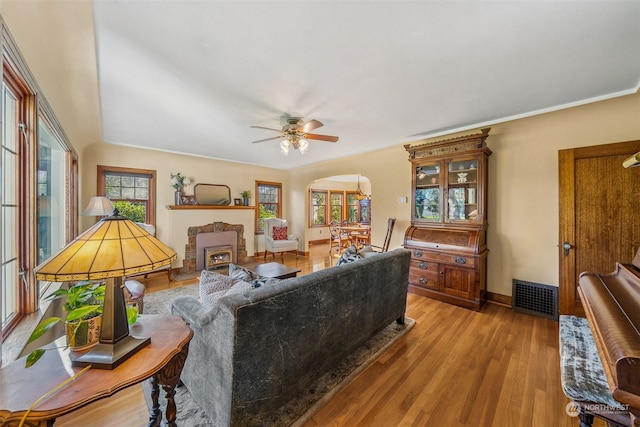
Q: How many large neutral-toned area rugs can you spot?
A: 1